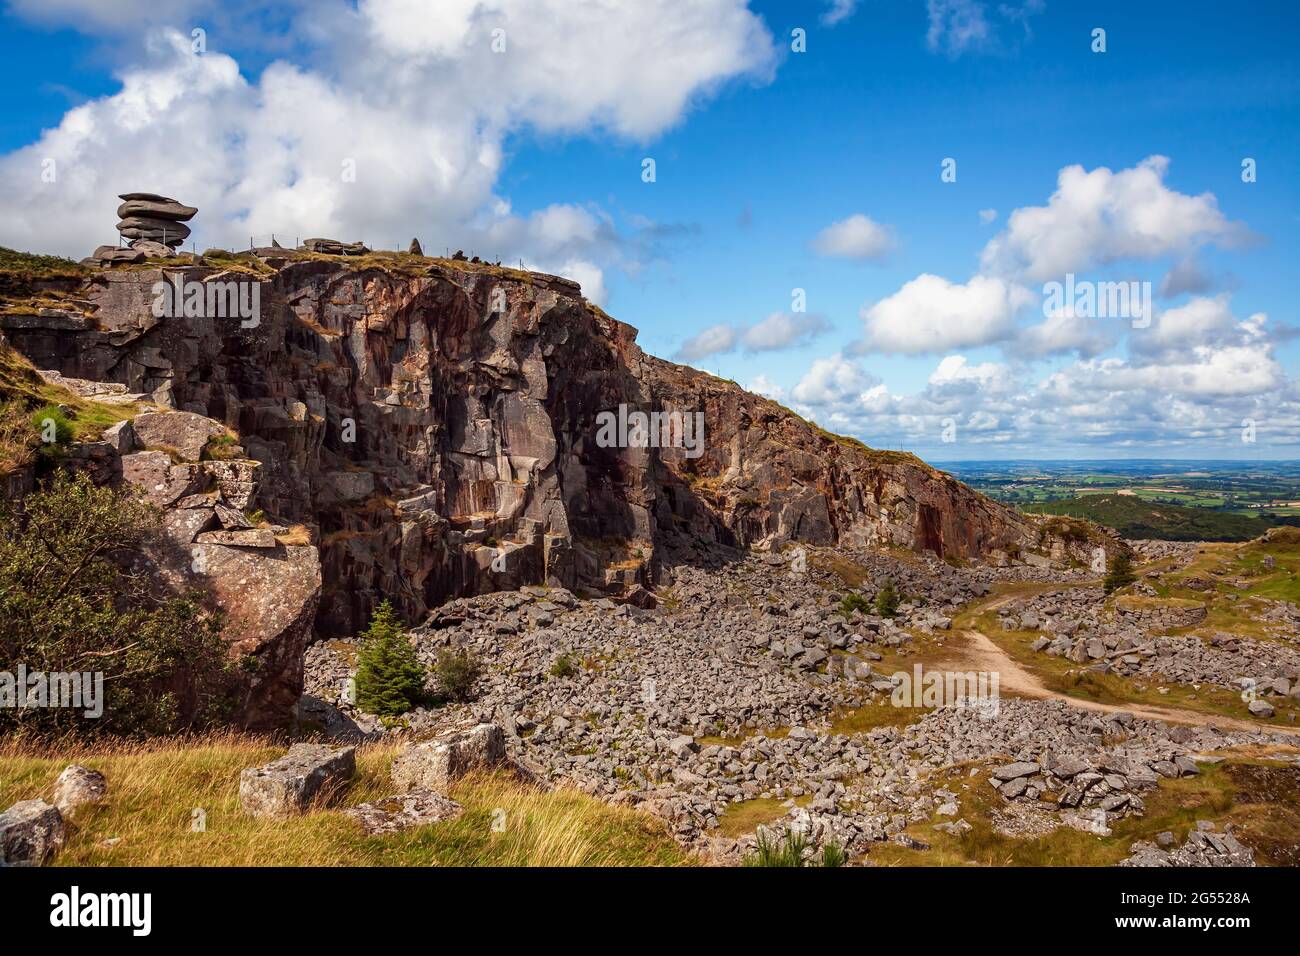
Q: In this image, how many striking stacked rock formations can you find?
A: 1